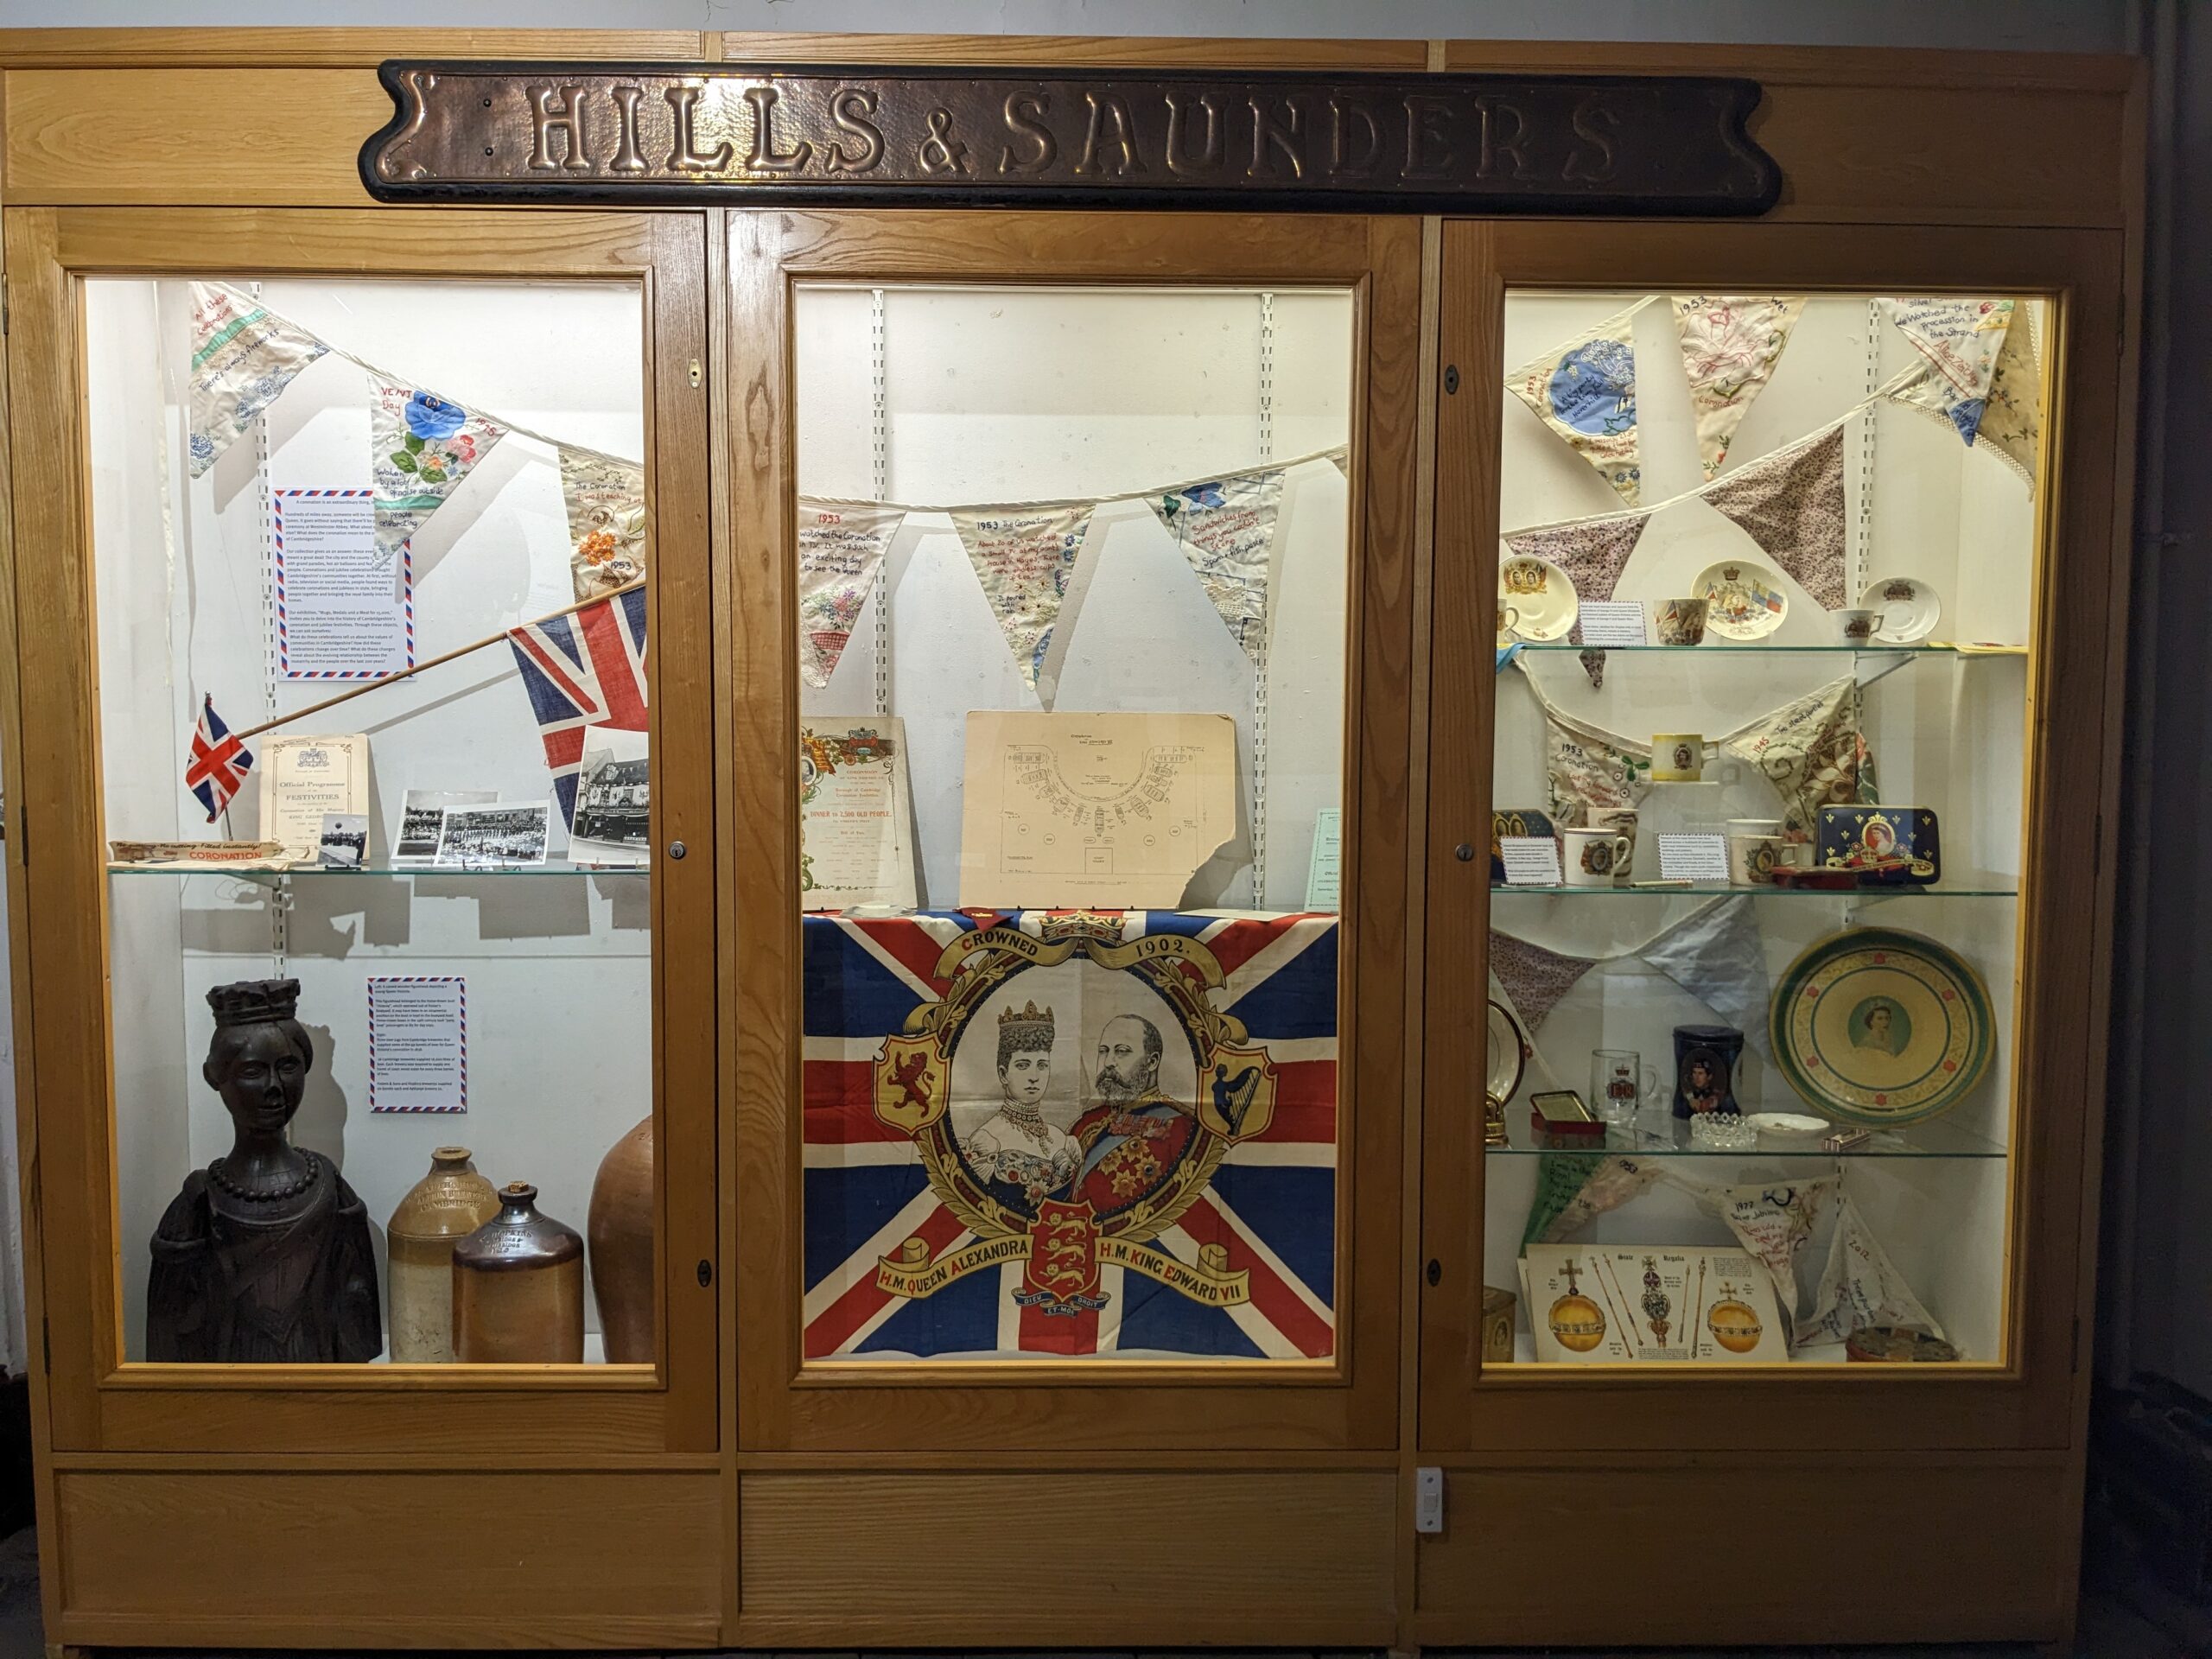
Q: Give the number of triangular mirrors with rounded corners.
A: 0